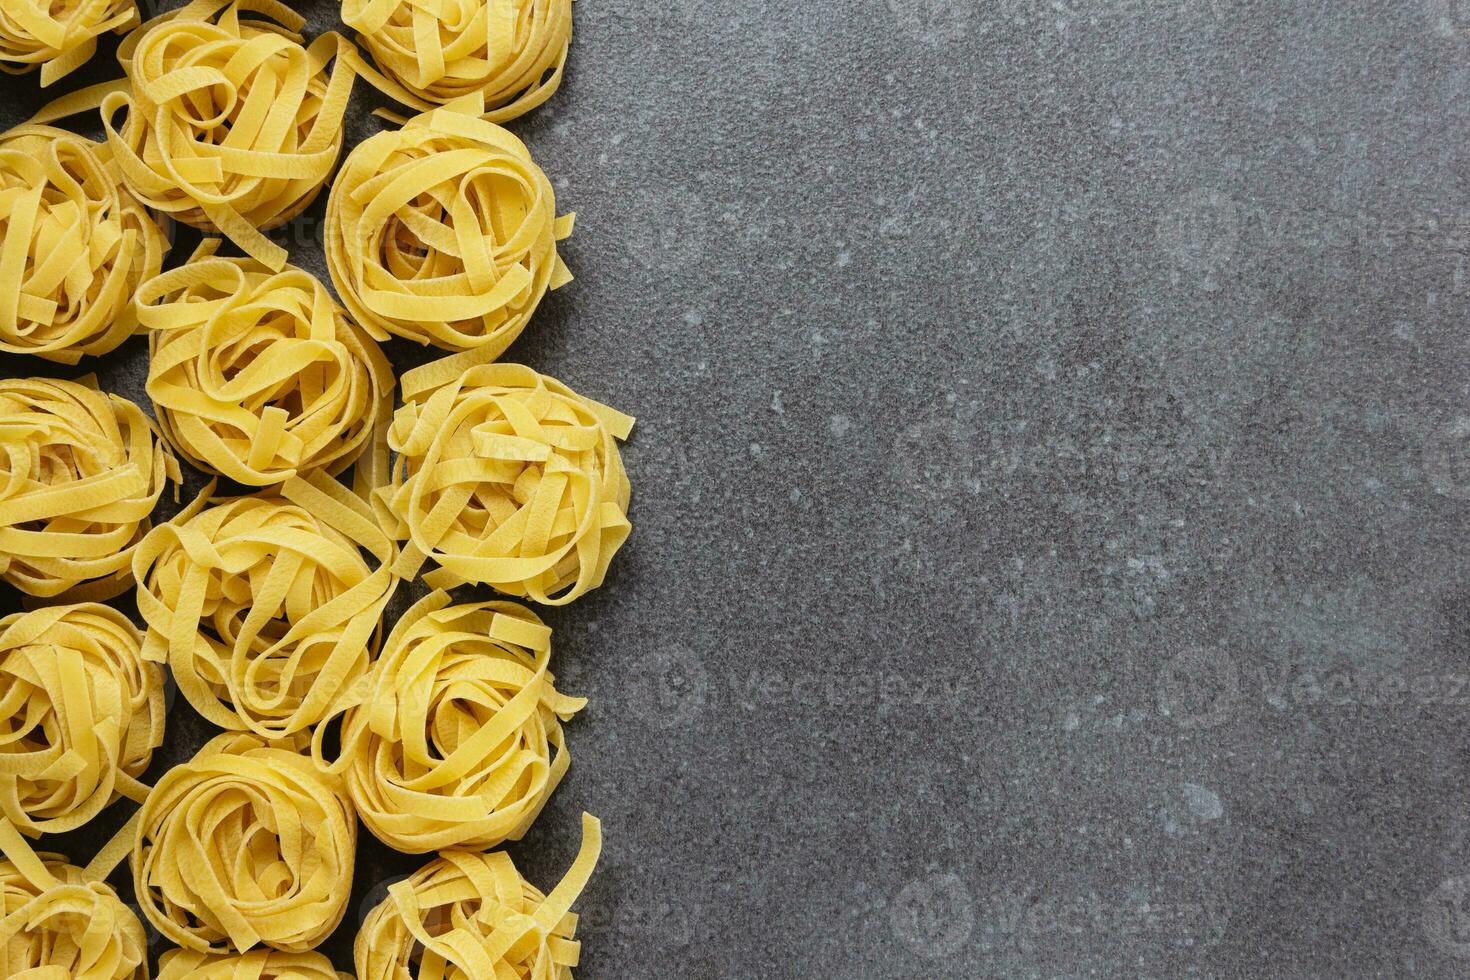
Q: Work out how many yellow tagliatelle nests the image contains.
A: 15